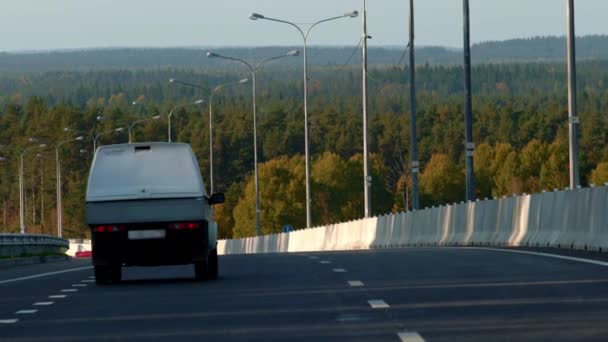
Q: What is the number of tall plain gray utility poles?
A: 4